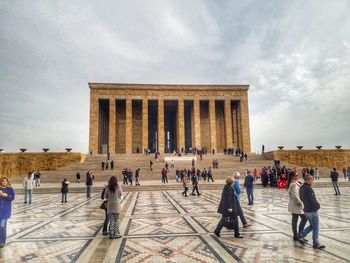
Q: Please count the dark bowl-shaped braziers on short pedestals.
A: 8